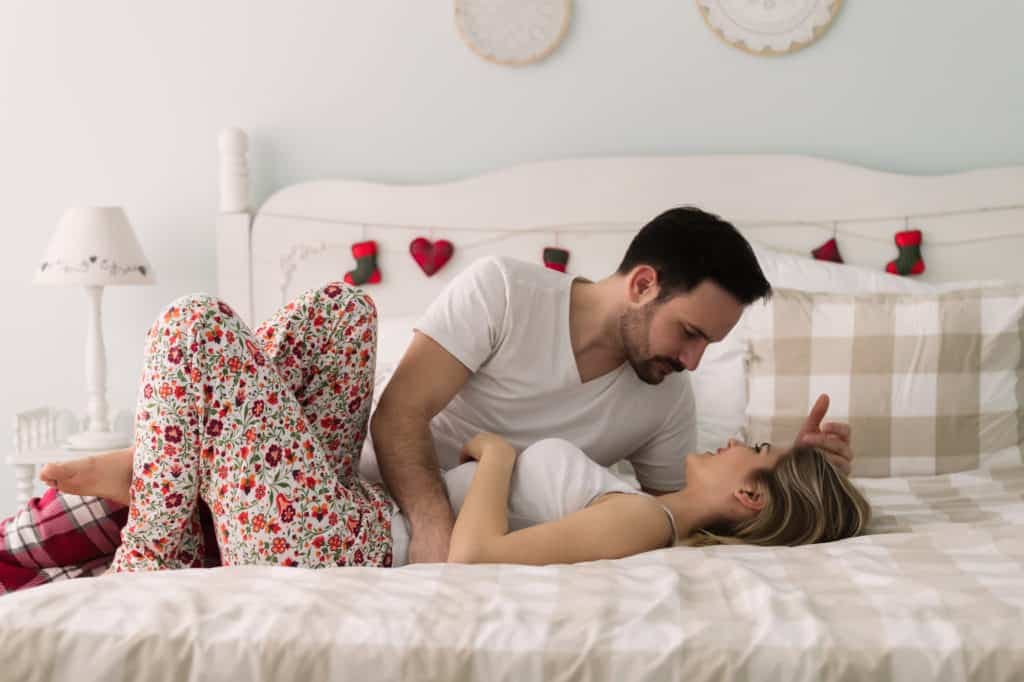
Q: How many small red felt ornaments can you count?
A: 5